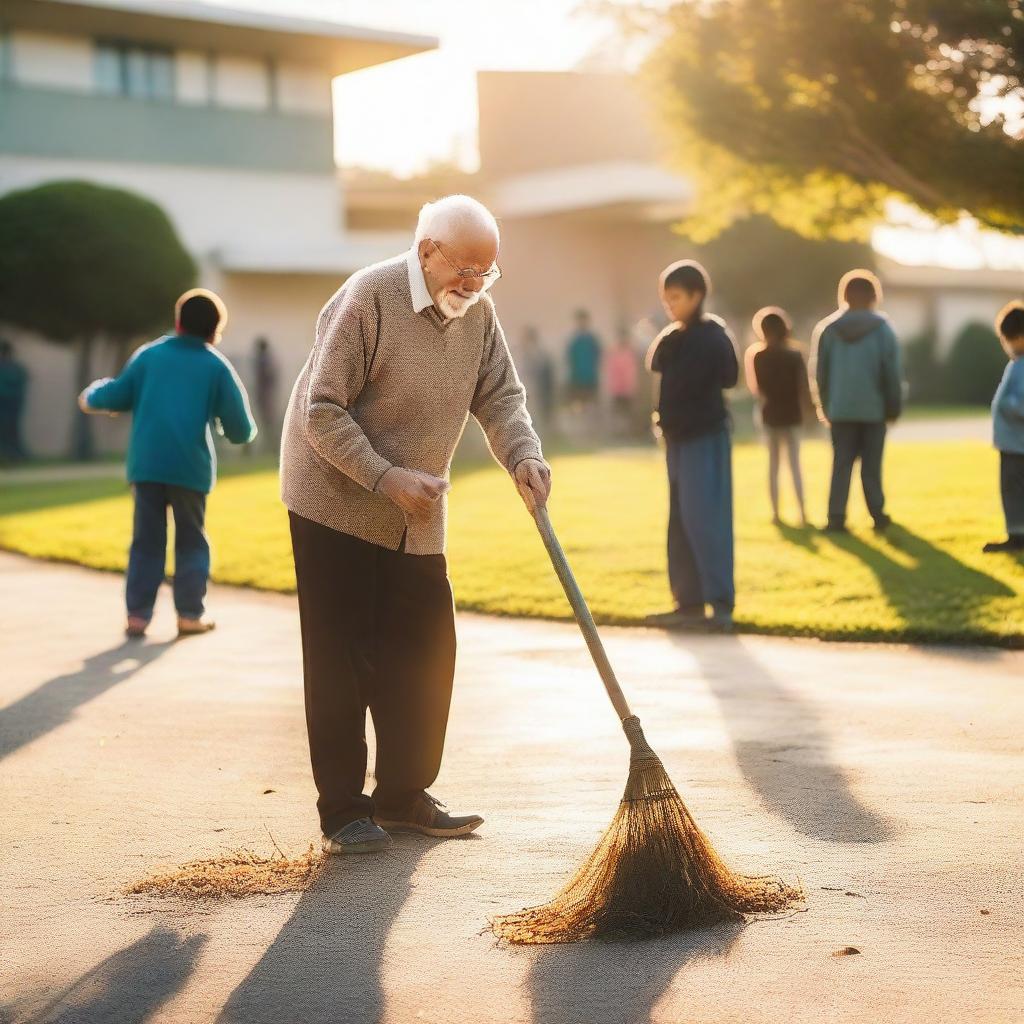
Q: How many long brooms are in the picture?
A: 1